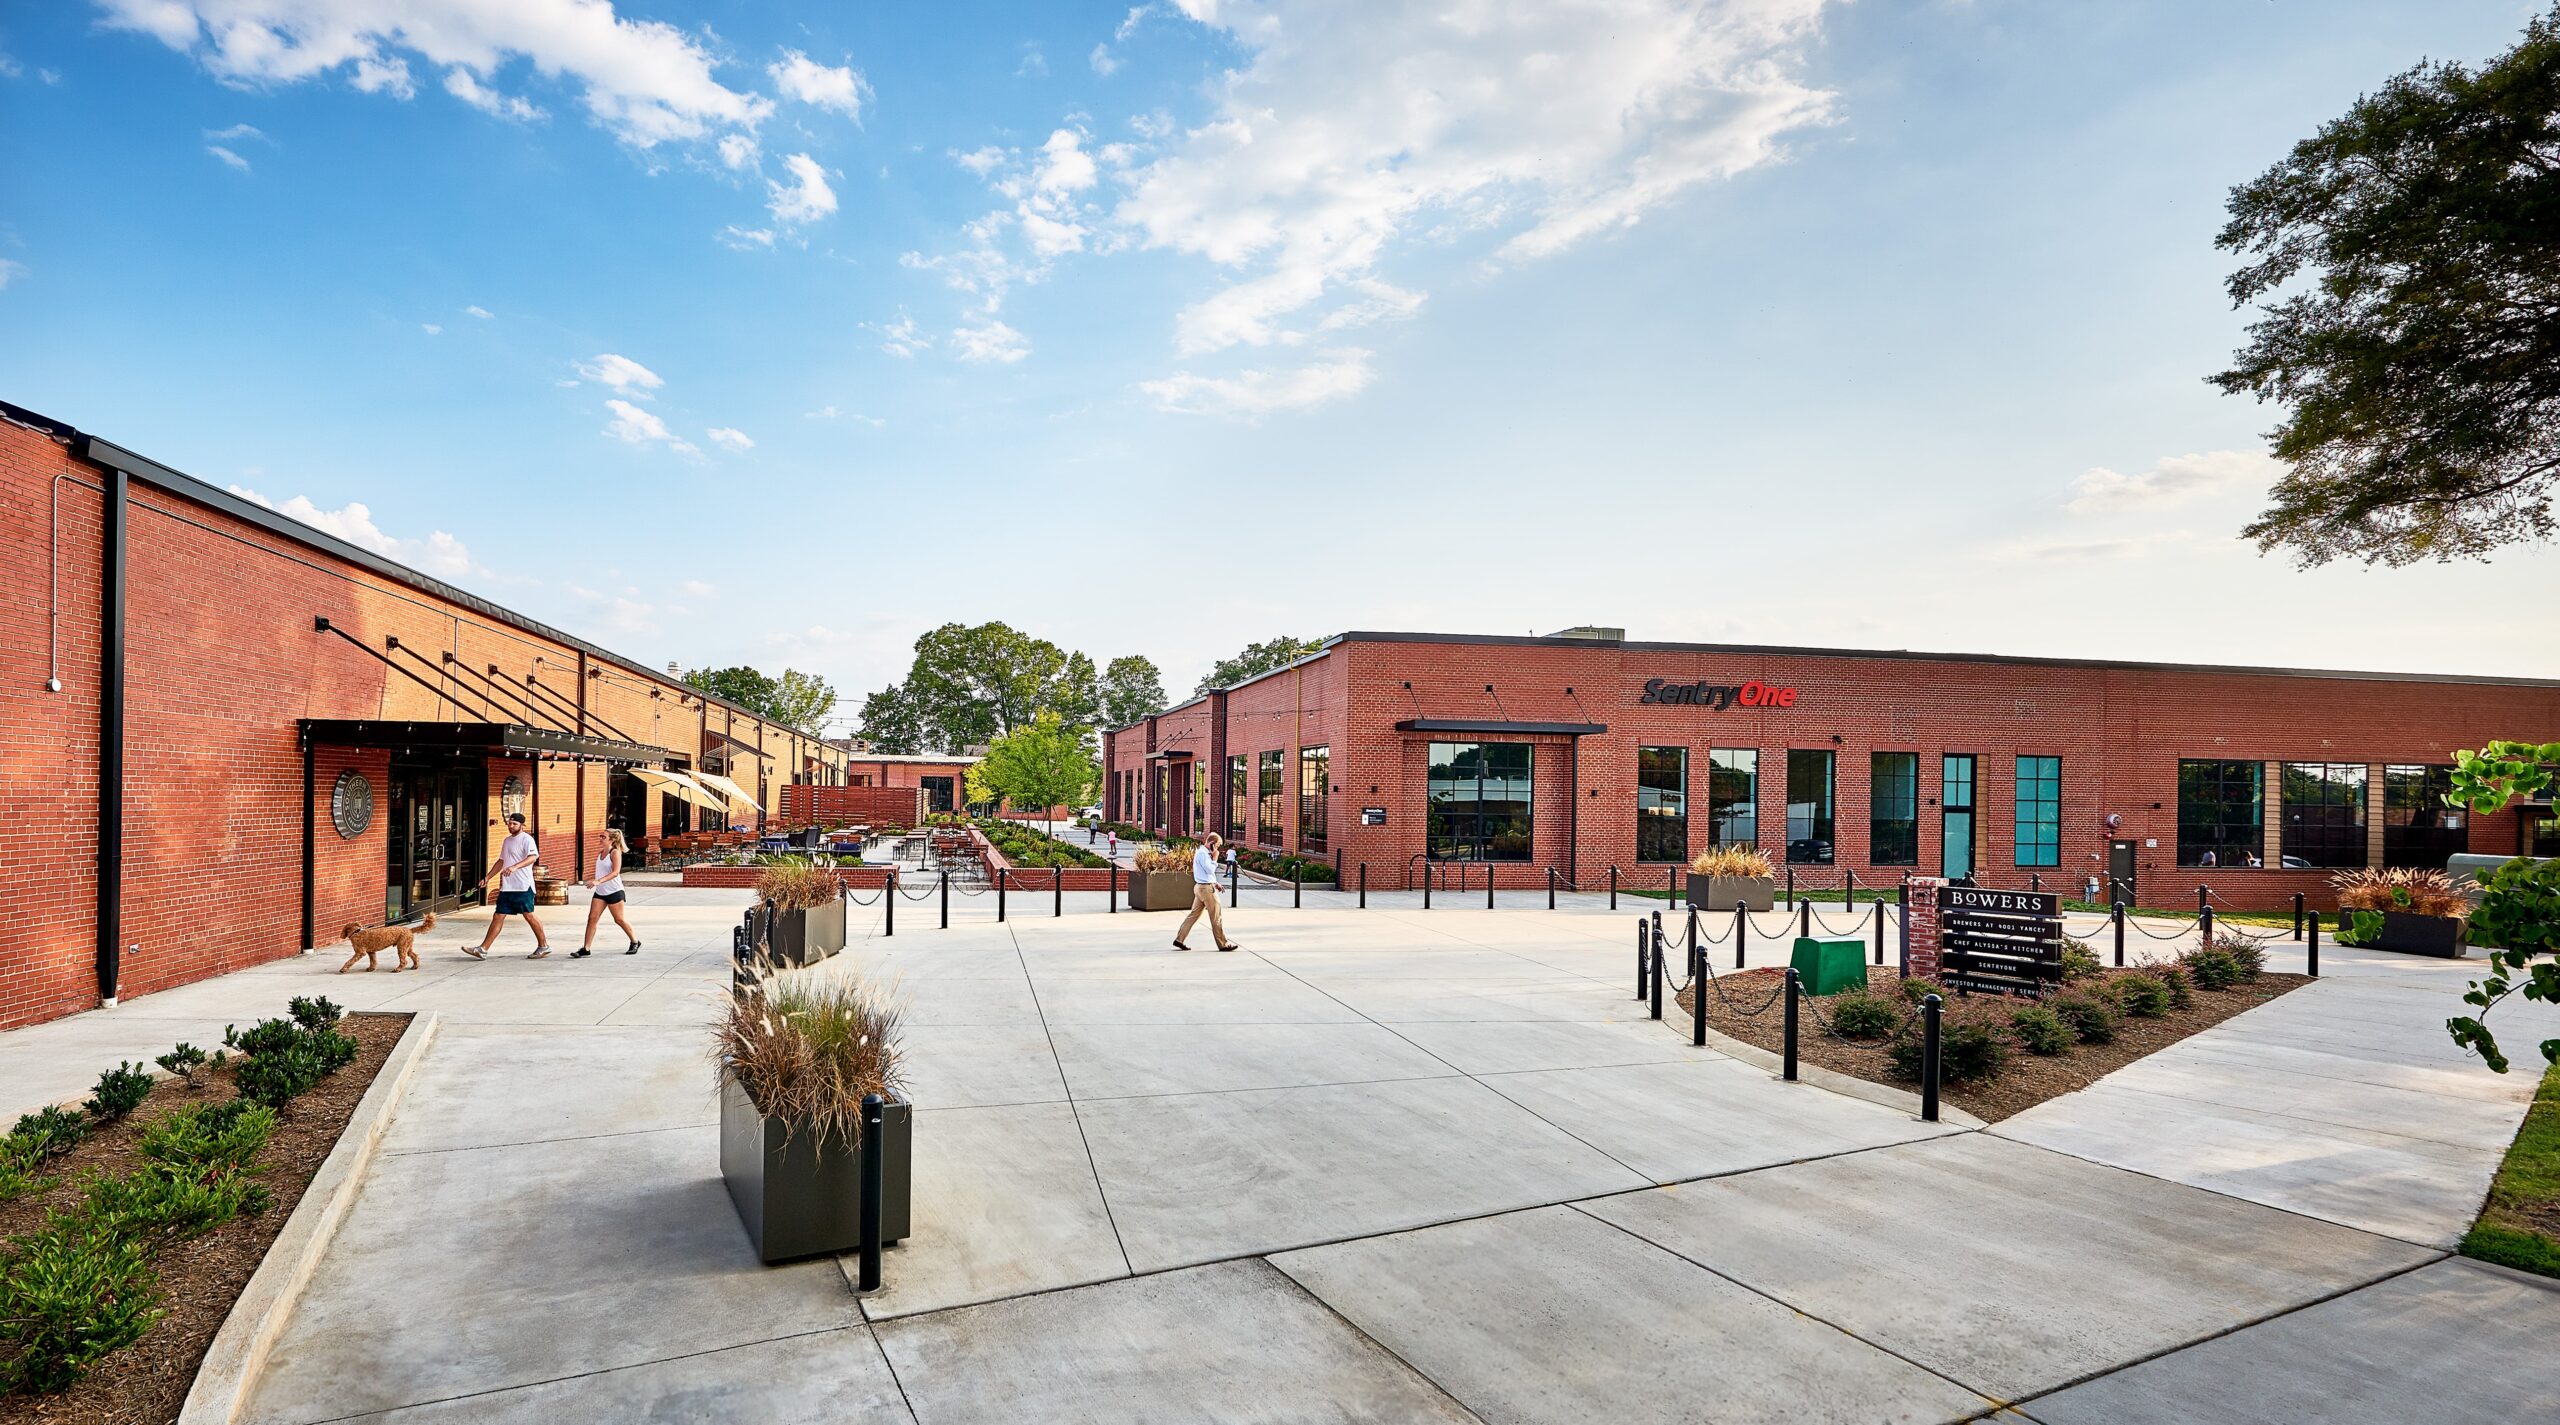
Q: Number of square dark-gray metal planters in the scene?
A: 5